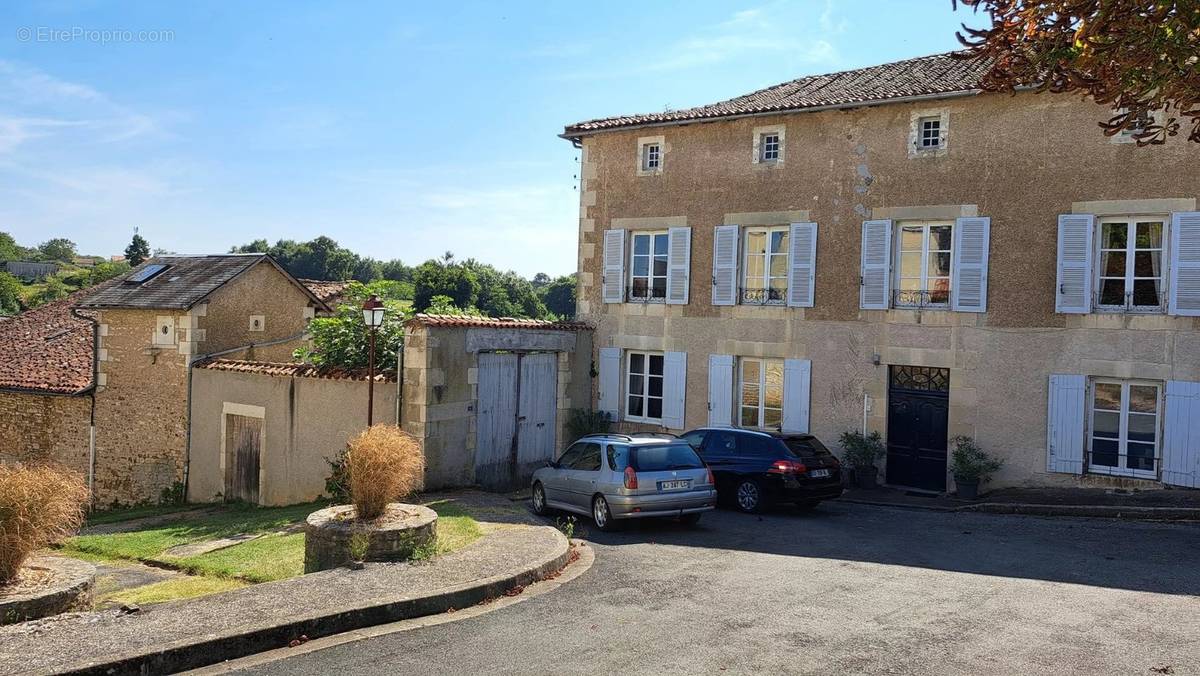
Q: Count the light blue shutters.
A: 14